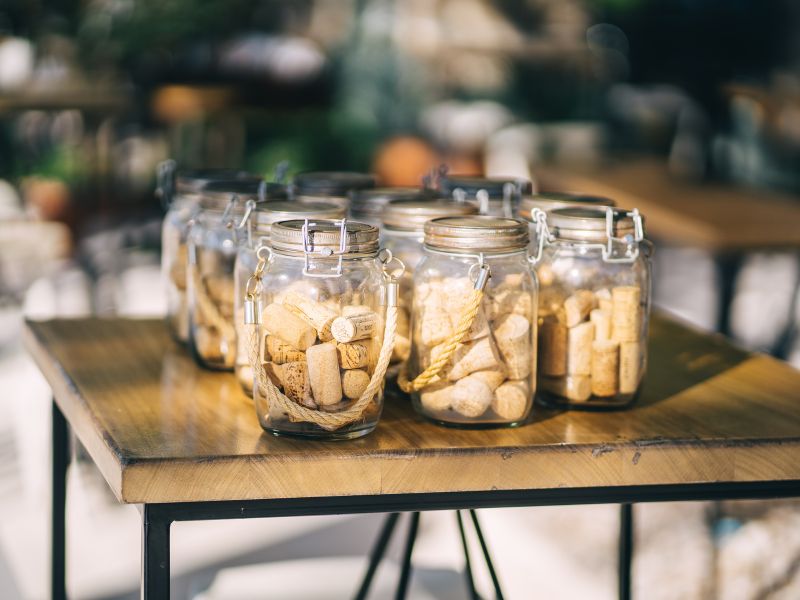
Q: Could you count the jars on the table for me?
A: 11